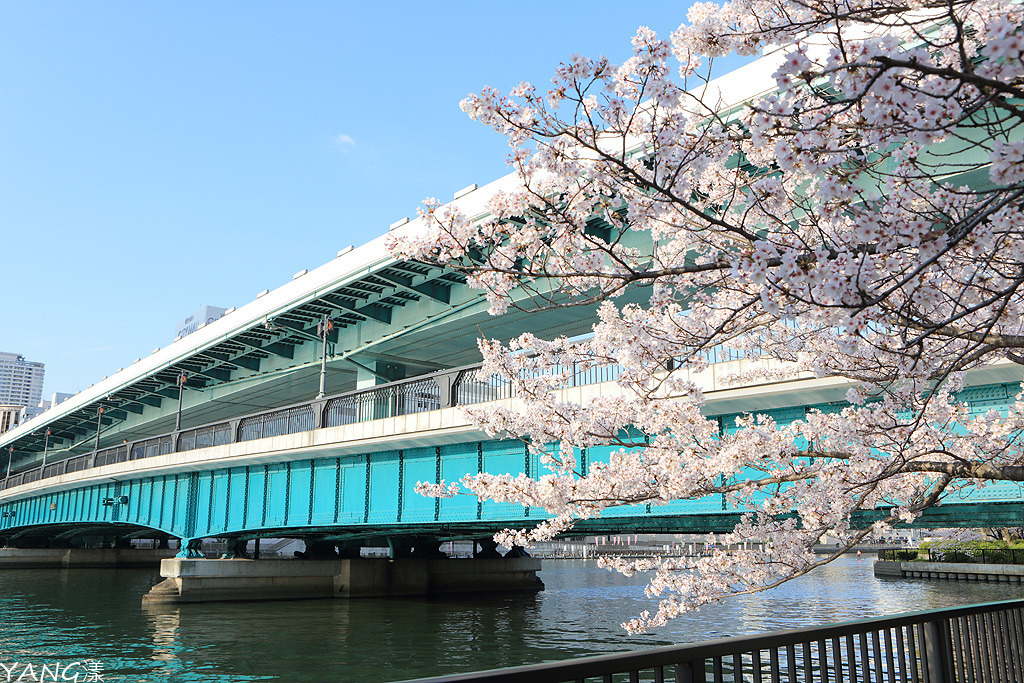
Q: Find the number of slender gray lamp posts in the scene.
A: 5